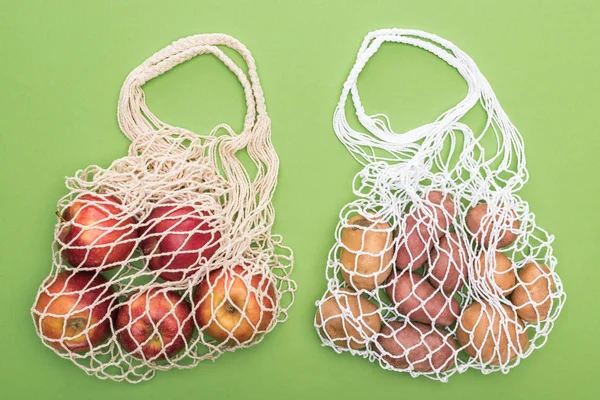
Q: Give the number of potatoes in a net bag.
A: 11